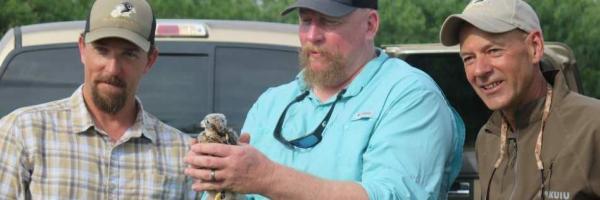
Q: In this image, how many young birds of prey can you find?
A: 1